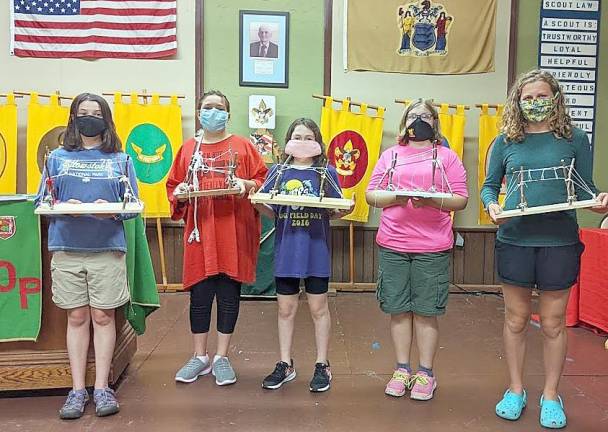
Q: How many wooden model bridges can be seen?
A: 5